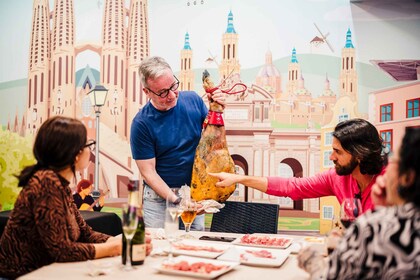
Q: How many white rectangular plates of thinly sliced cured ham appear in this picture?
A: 4